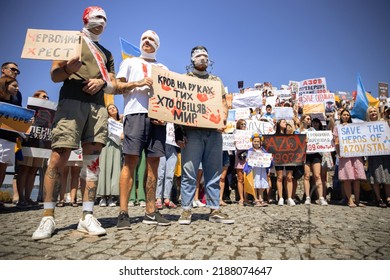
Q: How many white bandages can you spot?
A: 5